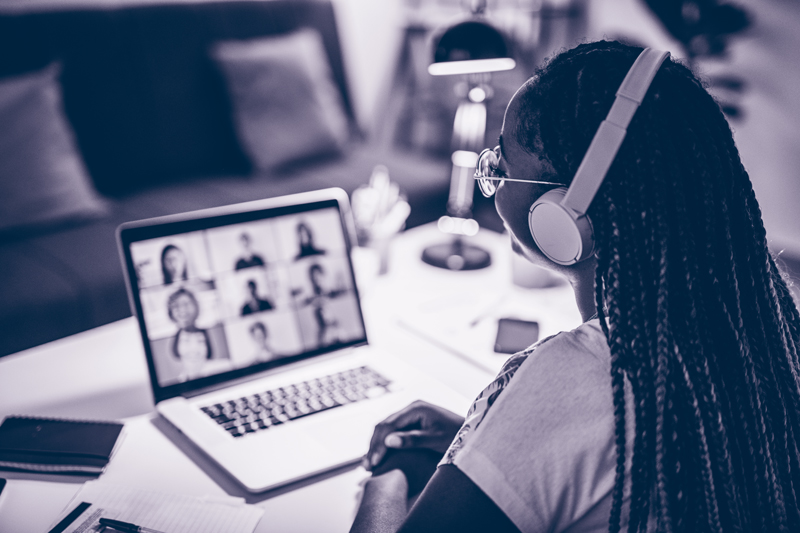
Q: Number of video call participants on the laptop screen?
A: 9